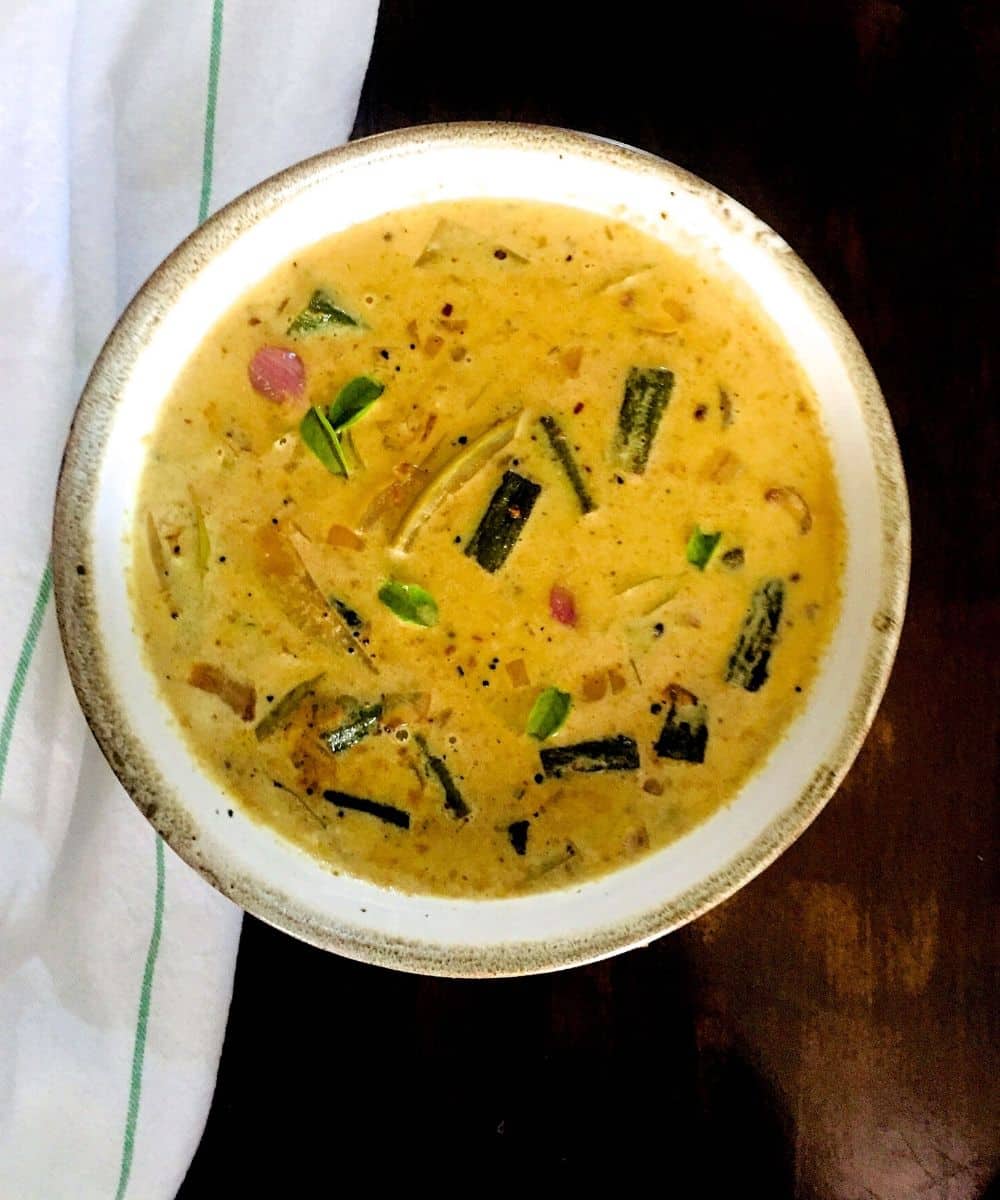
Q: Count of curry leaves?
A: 5